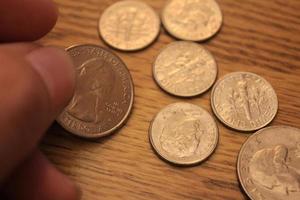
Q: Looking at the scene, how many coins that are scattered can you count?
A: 7